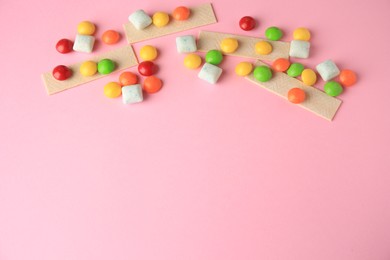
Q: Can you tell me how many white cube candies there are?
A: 7